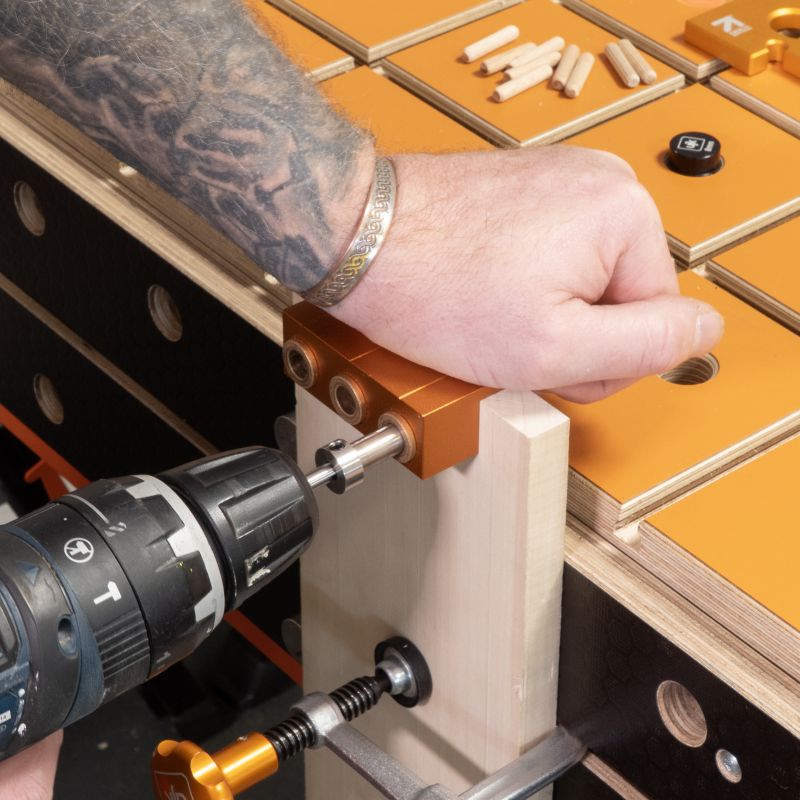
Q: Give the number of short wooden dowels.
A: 9